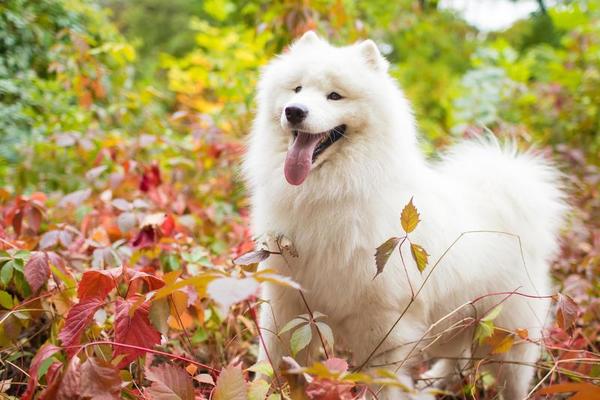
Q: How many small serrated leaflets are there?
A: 3